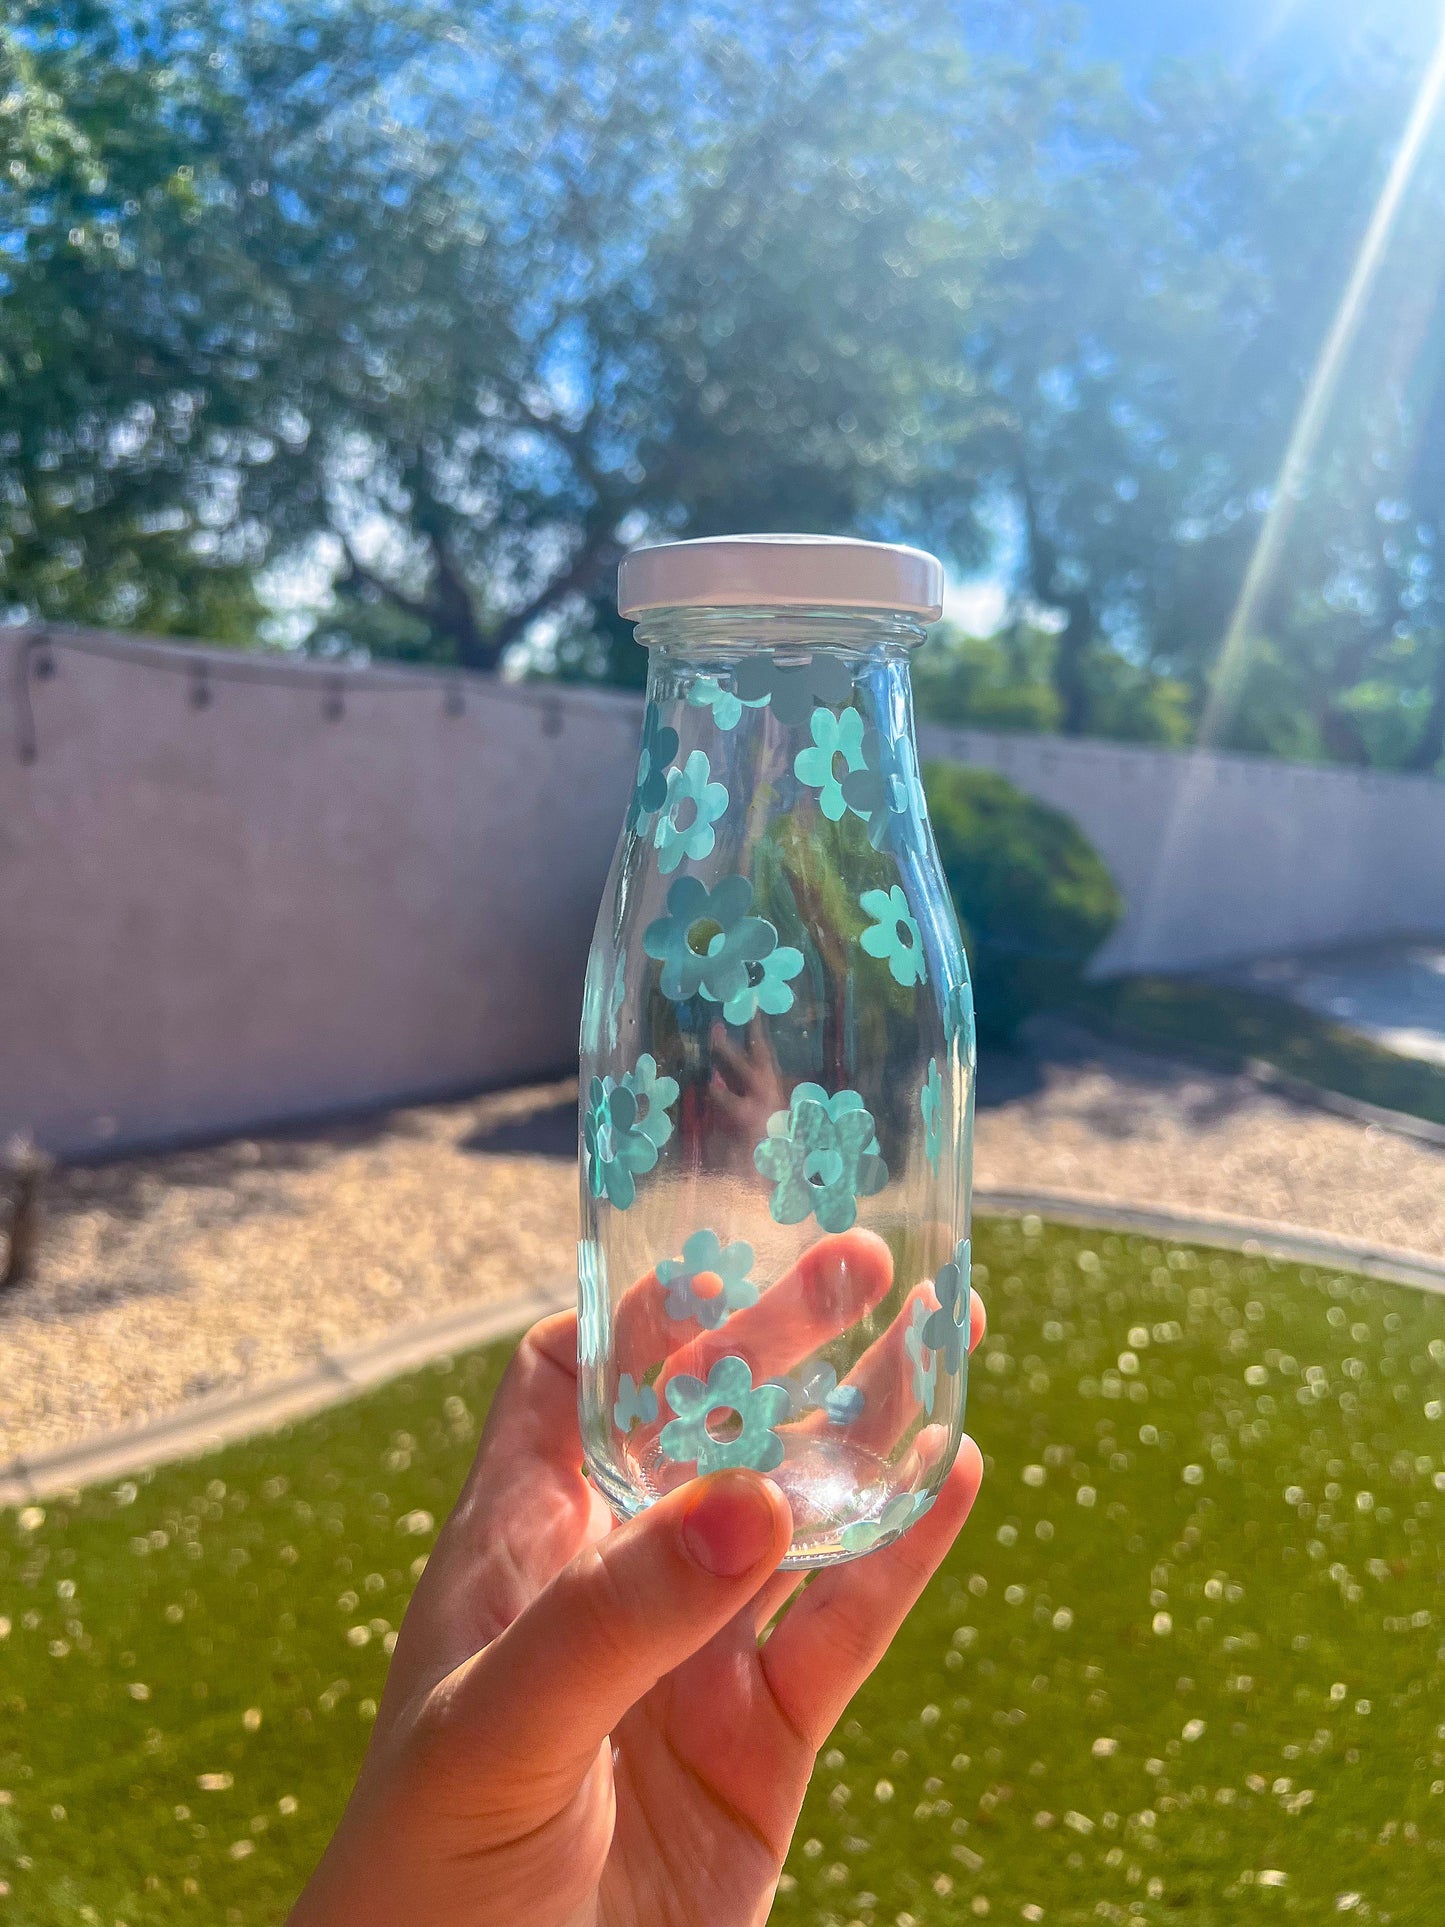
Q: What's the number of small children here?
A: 0